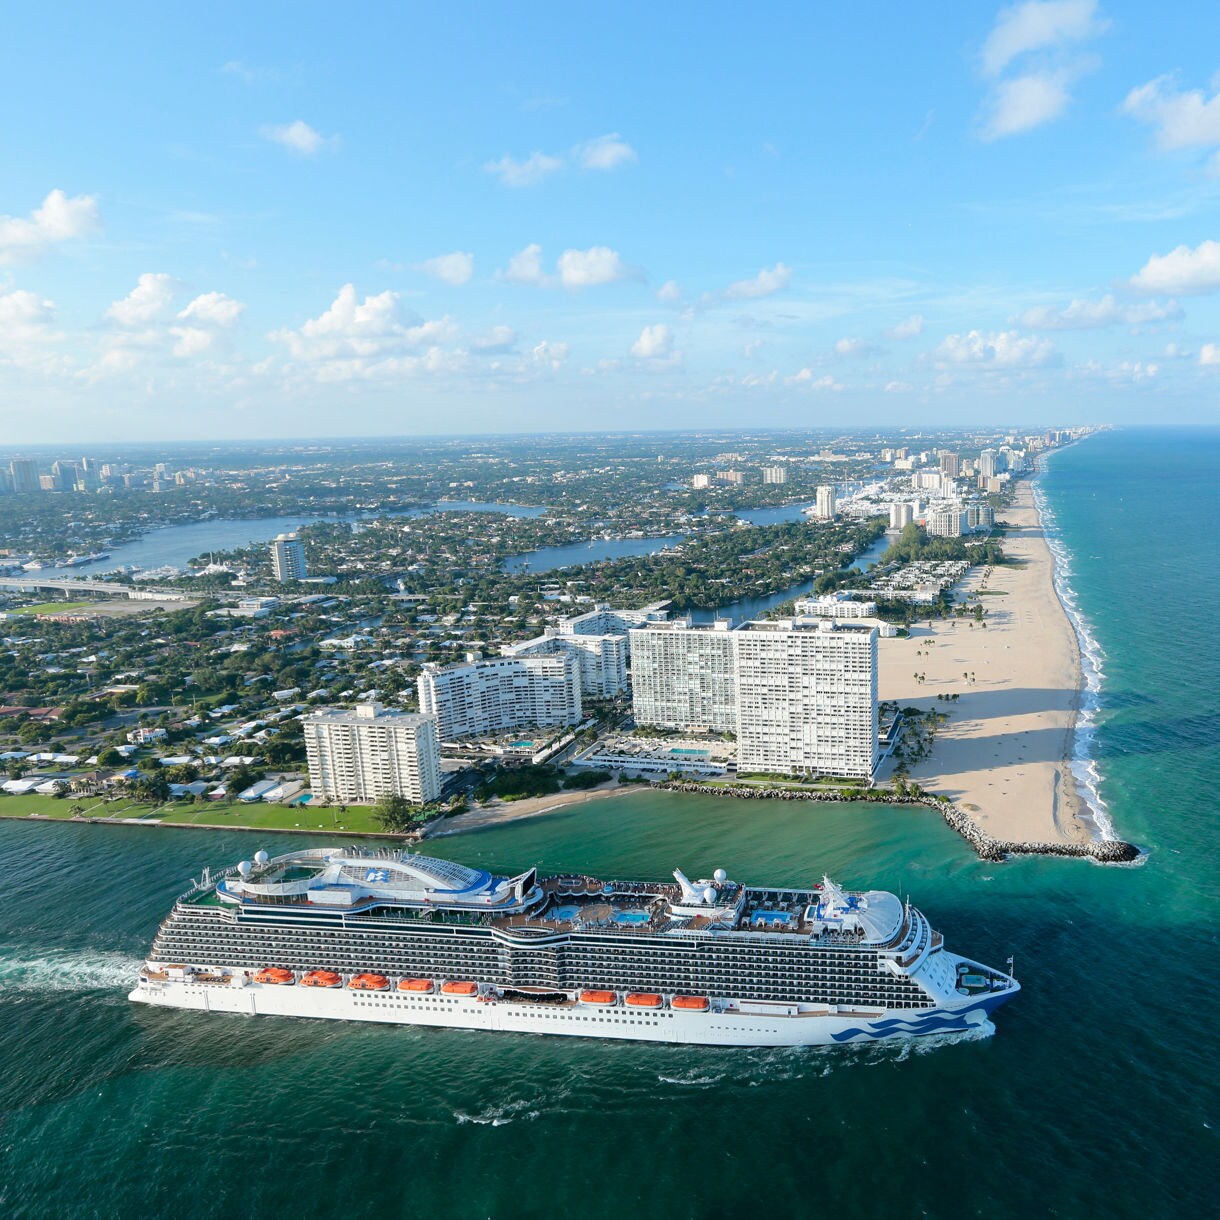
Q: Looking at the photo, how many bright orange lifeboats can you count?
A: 8